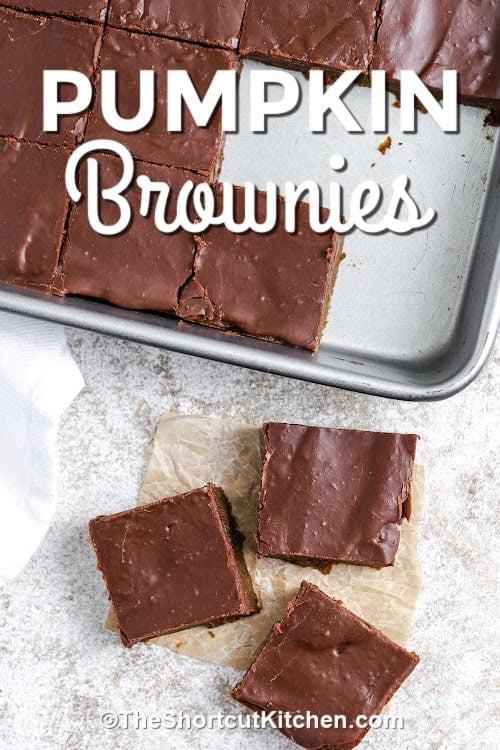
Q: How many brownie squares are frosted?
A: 12